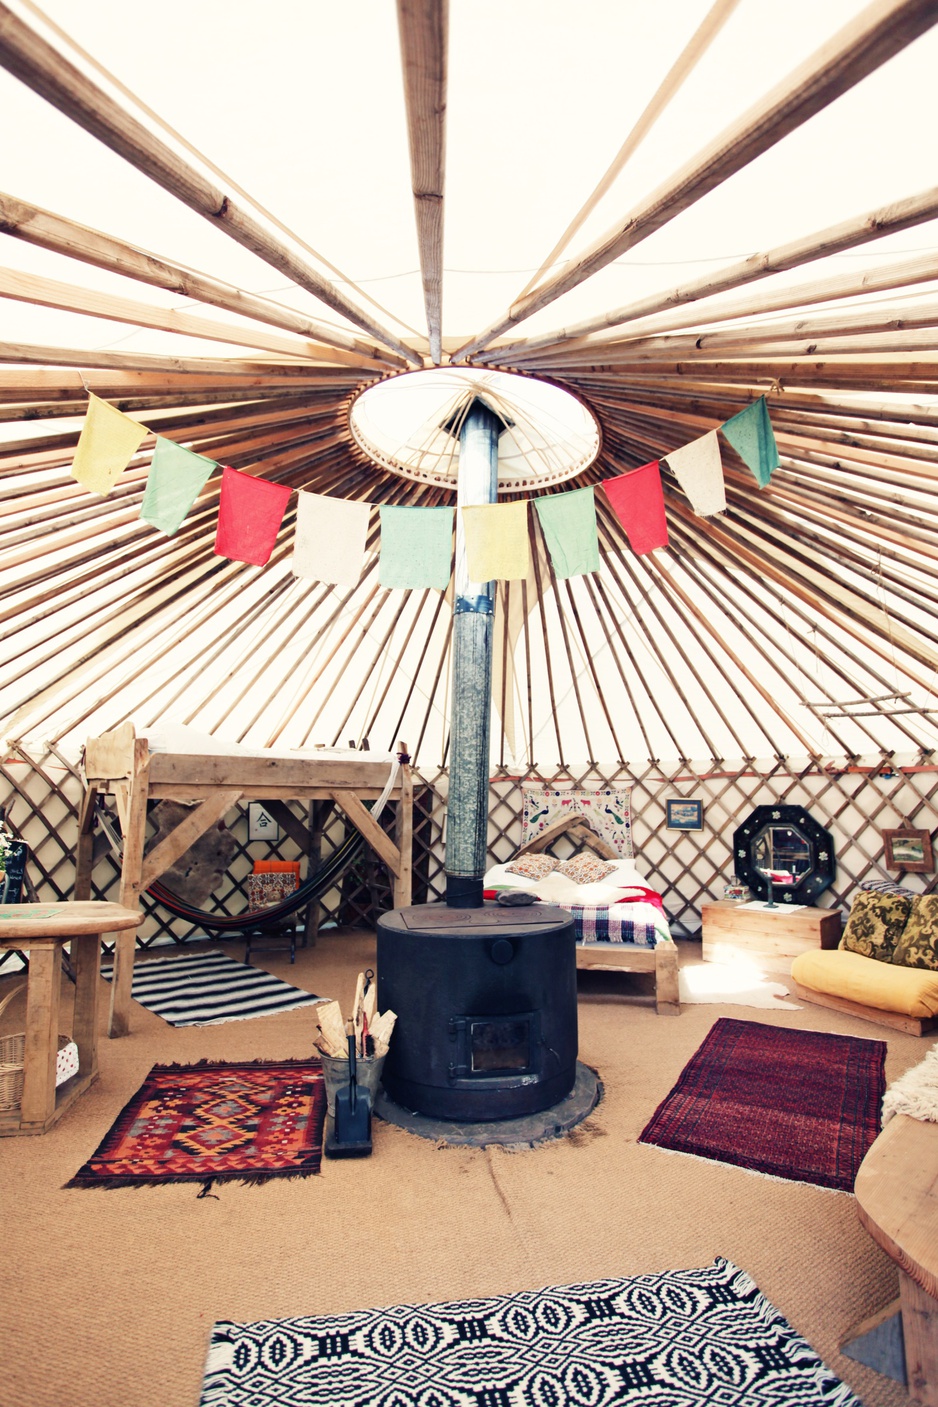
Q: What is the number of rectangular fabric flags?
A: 10